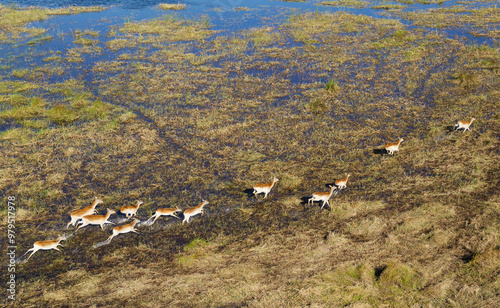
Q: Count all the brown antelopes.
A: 12